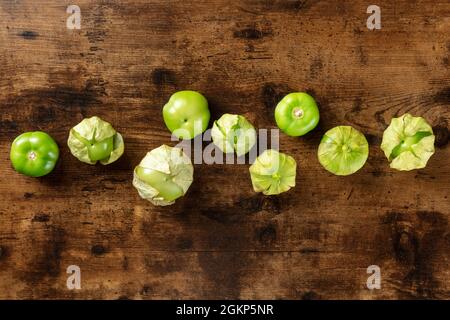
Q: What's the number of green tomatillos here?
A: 9